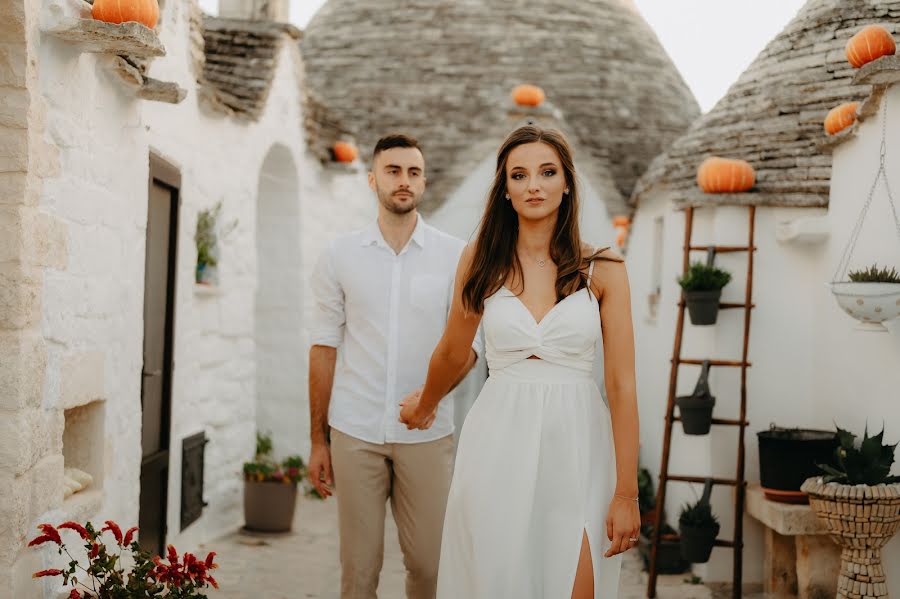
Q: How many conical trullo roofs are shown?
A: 2